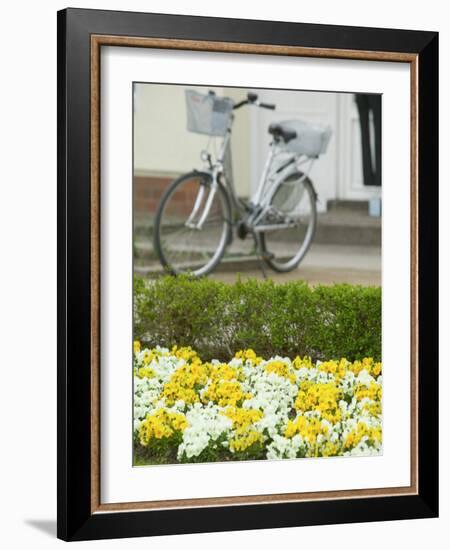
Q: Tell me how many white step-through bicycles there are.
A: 1